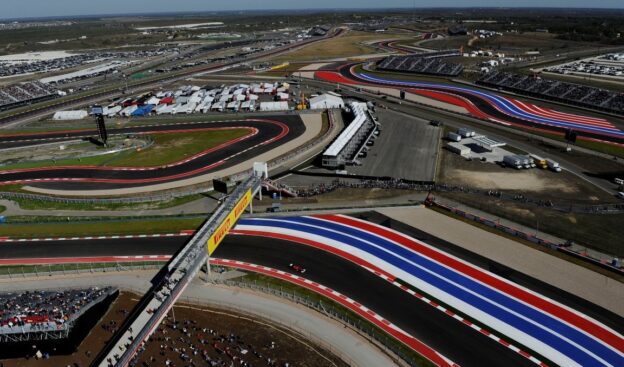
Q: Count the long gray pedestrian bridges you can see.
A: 1